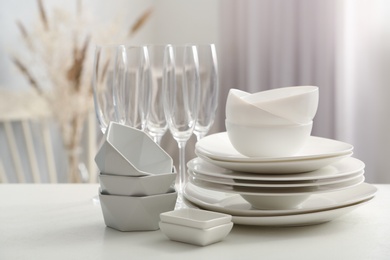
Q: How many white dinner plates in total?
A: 7